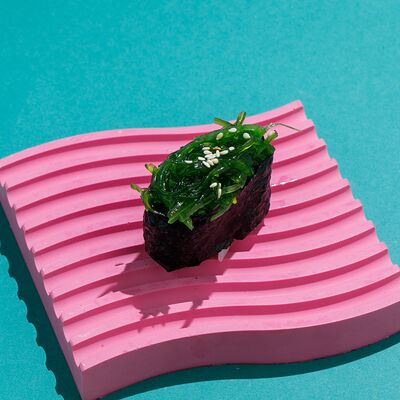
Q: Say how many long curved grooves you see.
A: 9